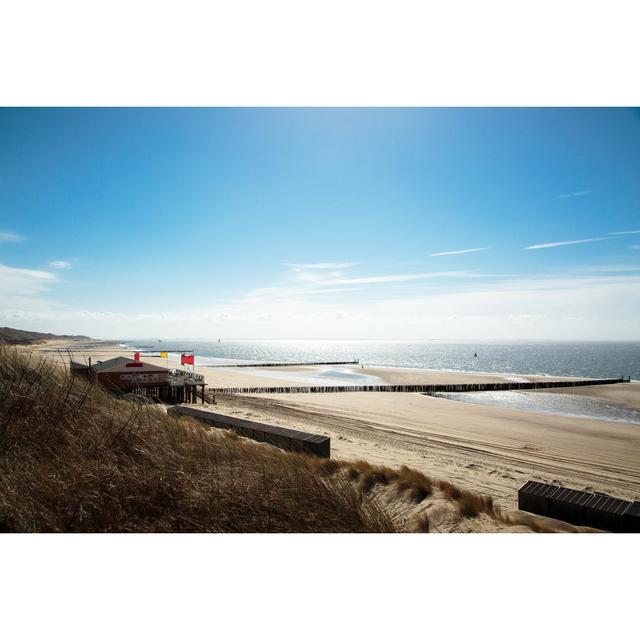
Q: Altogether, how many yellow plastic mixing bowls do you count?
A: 0